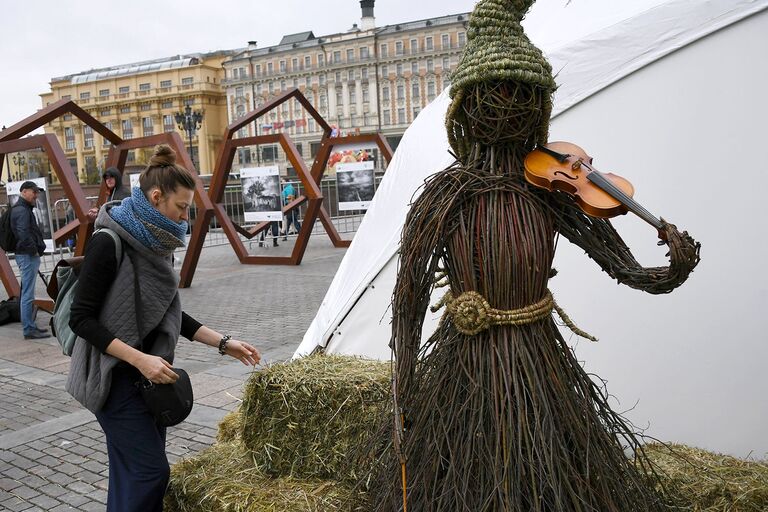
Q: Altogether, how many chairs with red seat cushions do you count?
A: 0